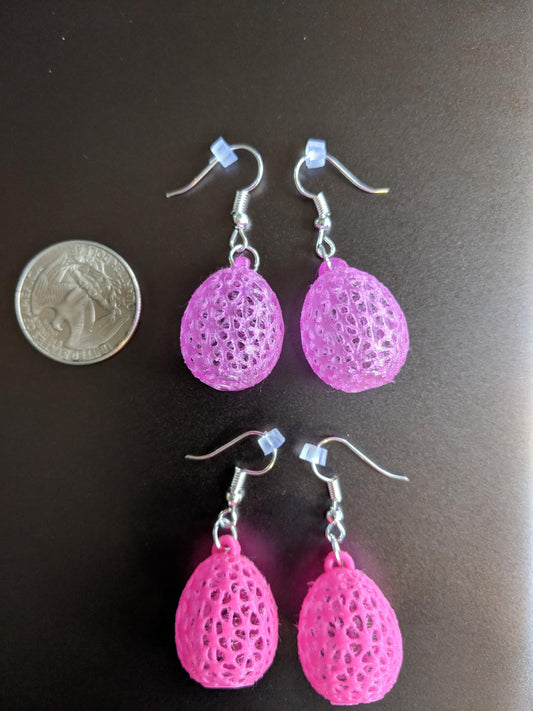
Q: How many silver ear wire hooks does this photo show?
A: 4